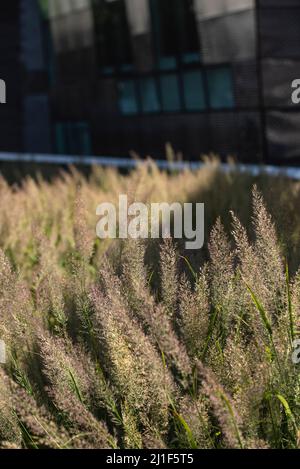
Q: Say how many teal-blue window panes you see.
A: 5